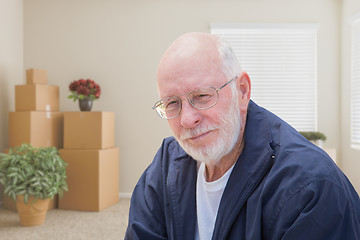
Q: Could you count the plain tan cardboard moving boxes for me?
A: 6